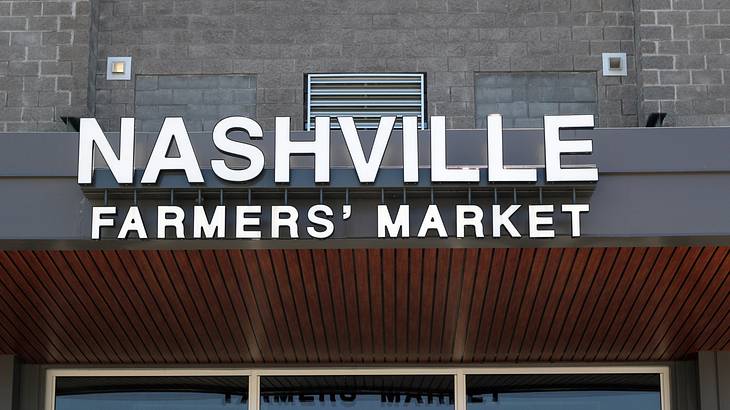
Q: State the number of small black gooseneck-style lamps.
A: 2